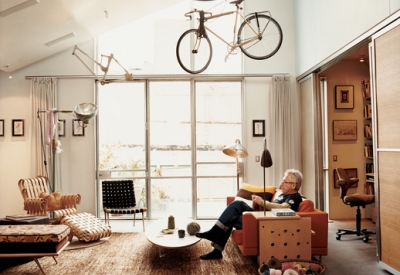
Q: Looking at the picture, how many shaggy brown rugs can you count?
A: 1